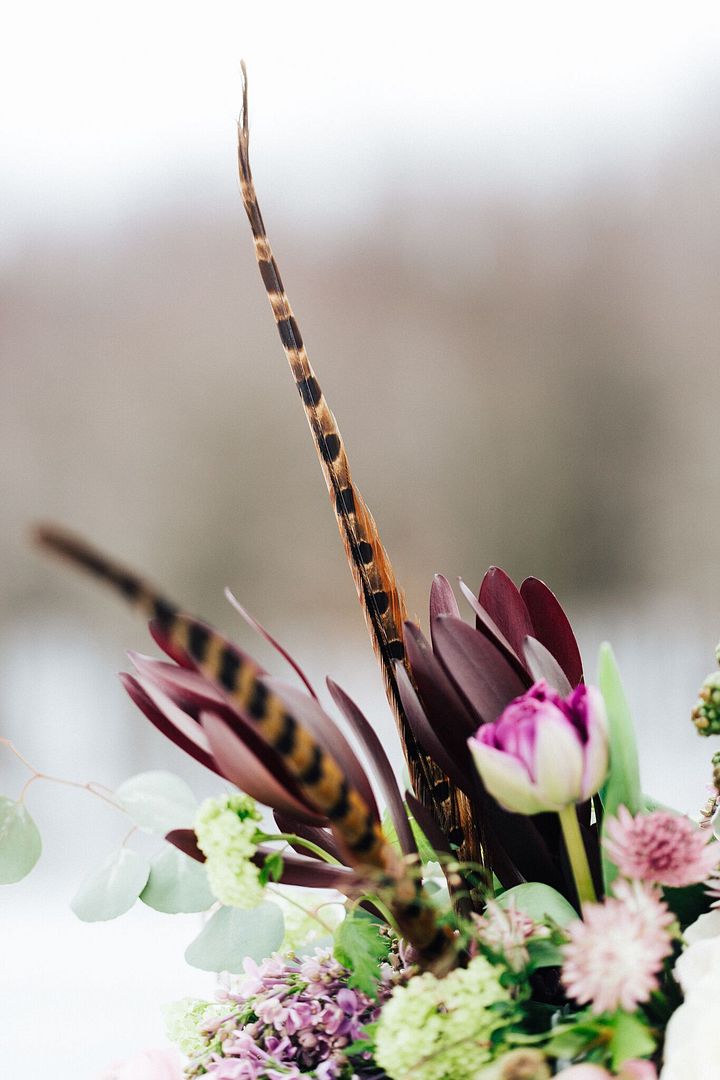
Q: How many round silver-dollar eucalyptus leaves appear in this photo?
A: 5